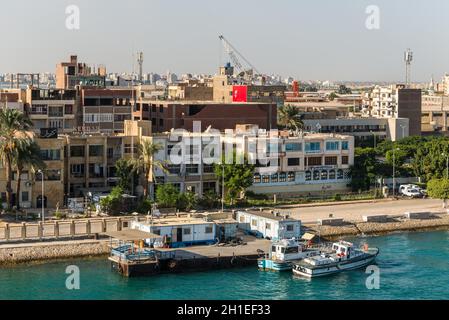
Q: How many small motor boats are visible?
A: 2